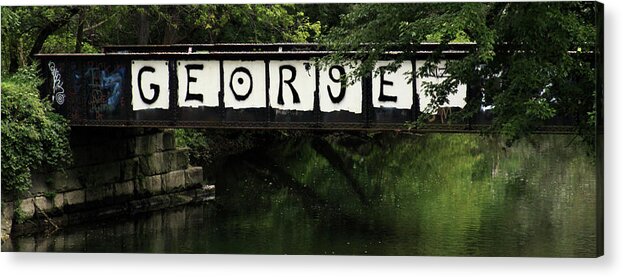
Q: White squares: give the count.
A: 7